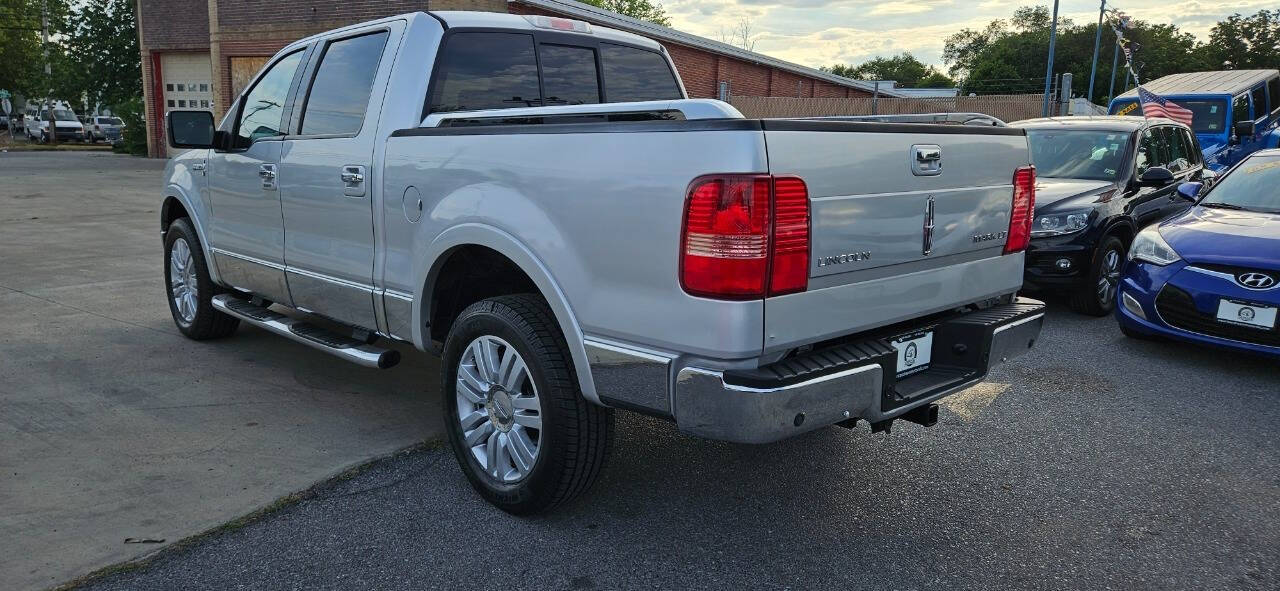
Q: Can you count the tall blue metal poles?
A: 4